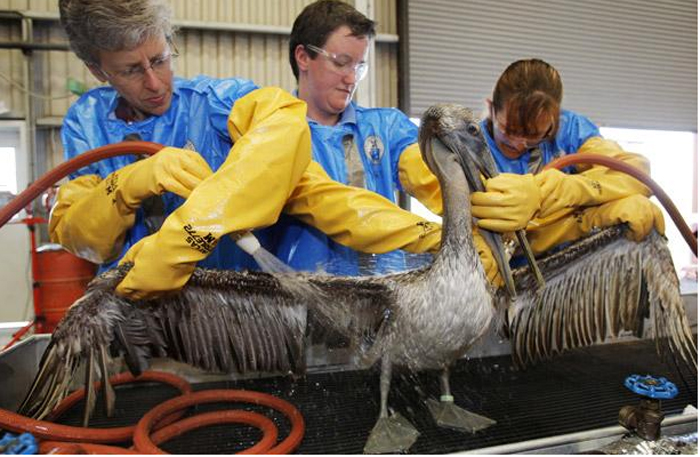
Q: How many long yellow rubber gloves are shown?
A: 6